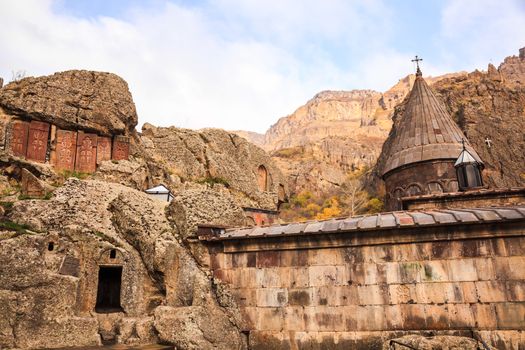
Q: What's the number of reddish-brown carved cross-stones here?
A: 6